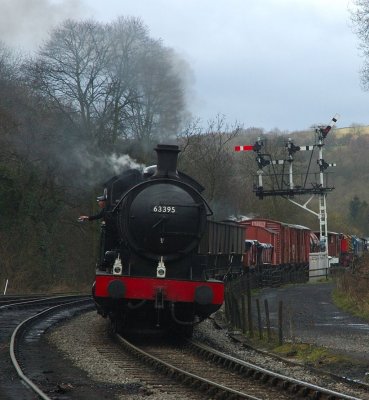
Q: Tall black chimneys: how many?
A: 1